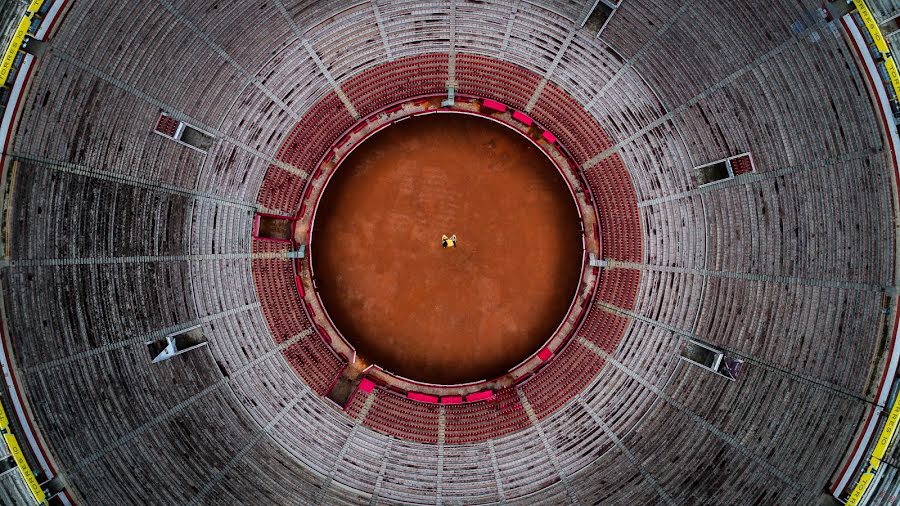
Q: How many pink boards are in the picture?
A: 8